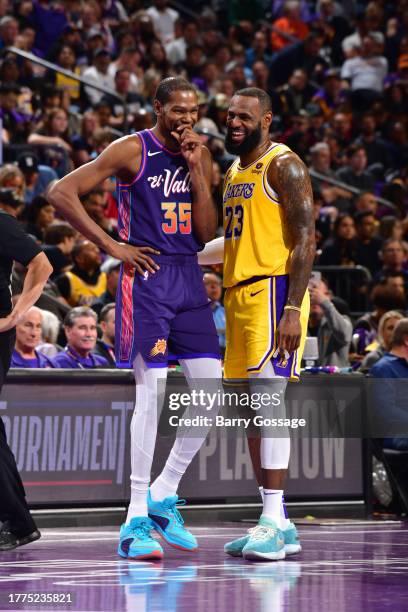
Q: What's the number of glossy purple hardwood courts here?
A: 1